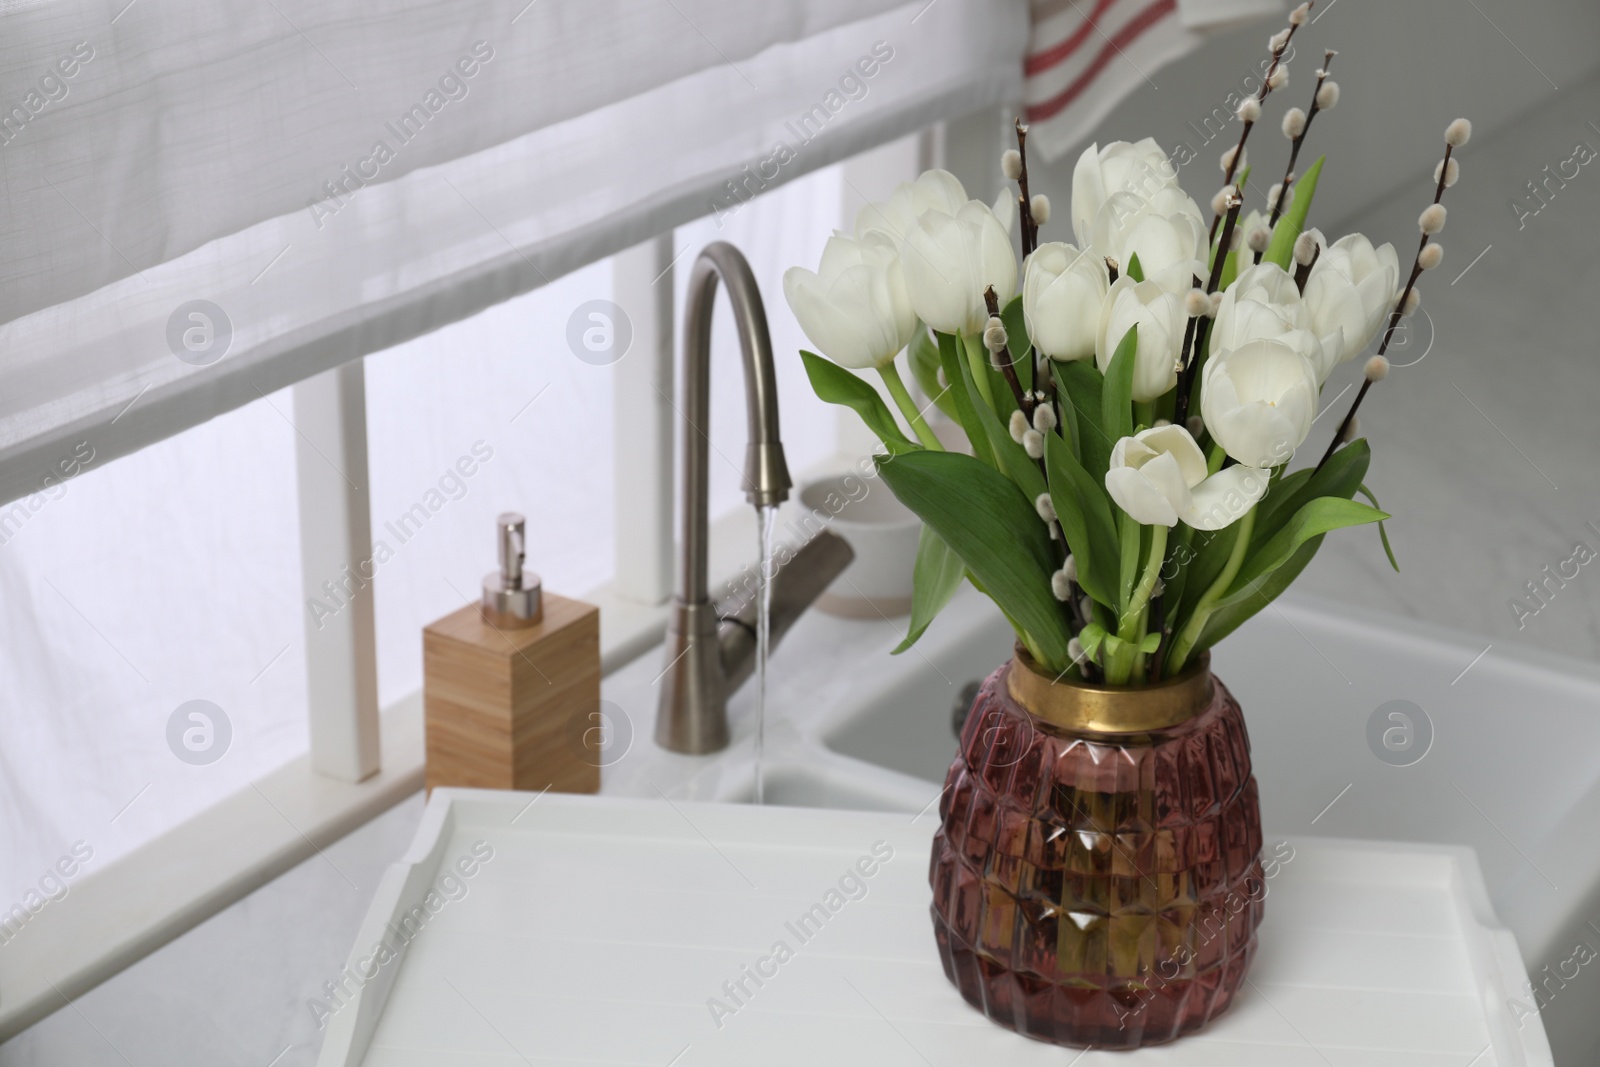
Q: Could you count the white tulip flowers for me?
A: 11